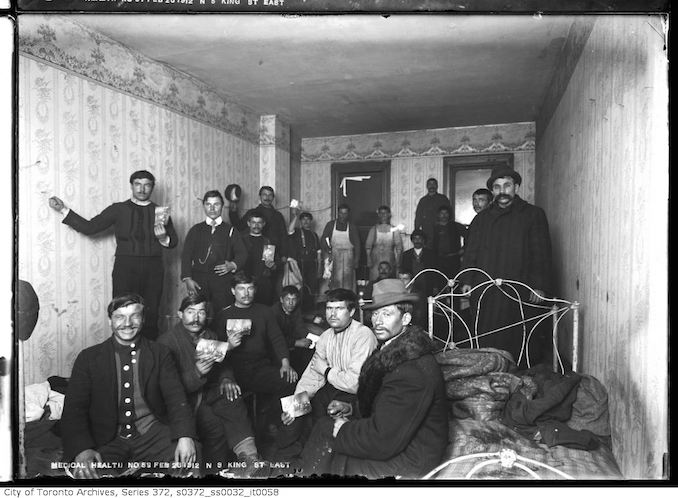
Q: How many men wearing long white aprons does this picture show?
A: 2